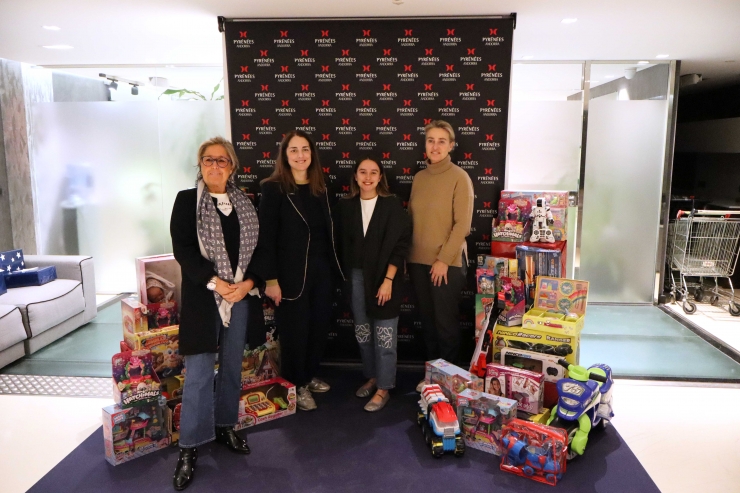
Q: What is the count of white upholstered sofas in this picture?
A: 1